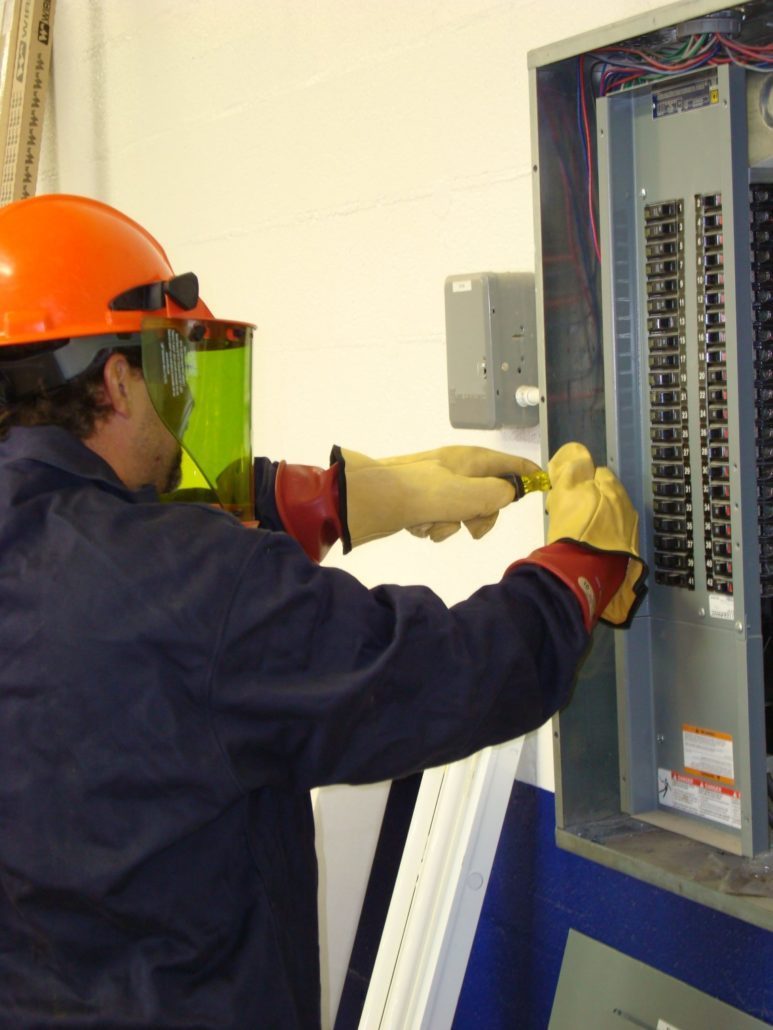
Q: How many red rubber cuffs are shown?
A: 2